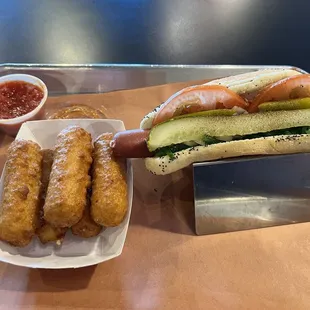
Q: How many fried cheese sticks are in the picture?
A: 5